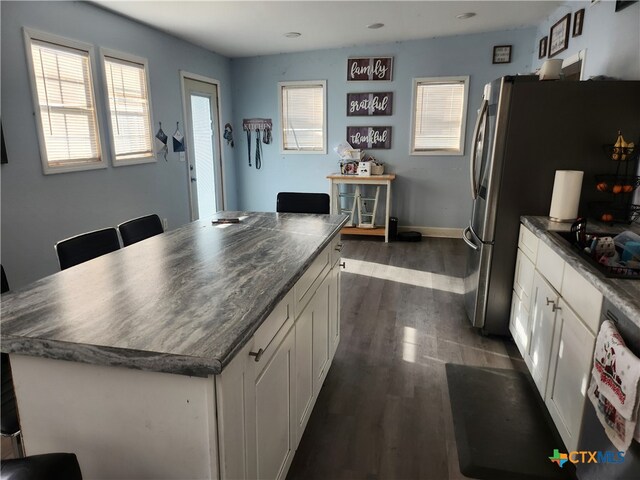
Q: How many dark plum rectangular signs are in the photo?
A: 3